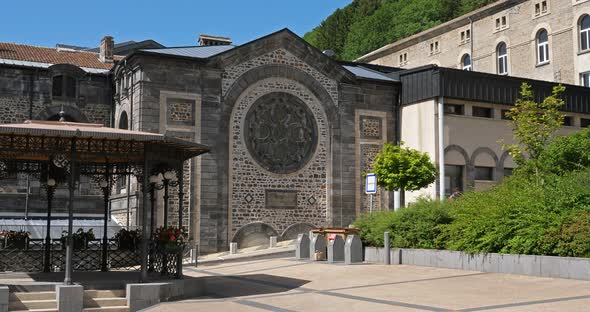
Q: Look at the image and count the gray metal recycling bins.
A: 4